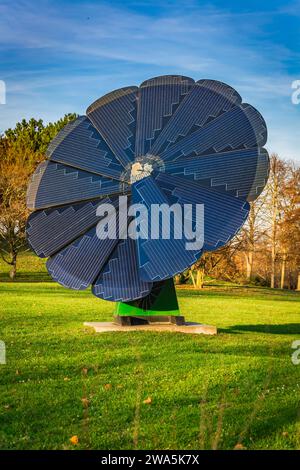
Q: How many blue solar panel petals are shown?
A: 12